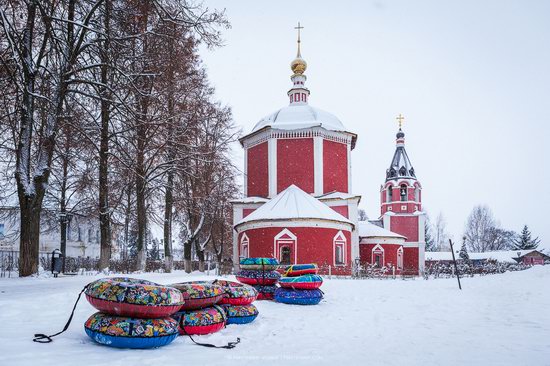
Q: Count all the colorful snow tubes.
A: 12